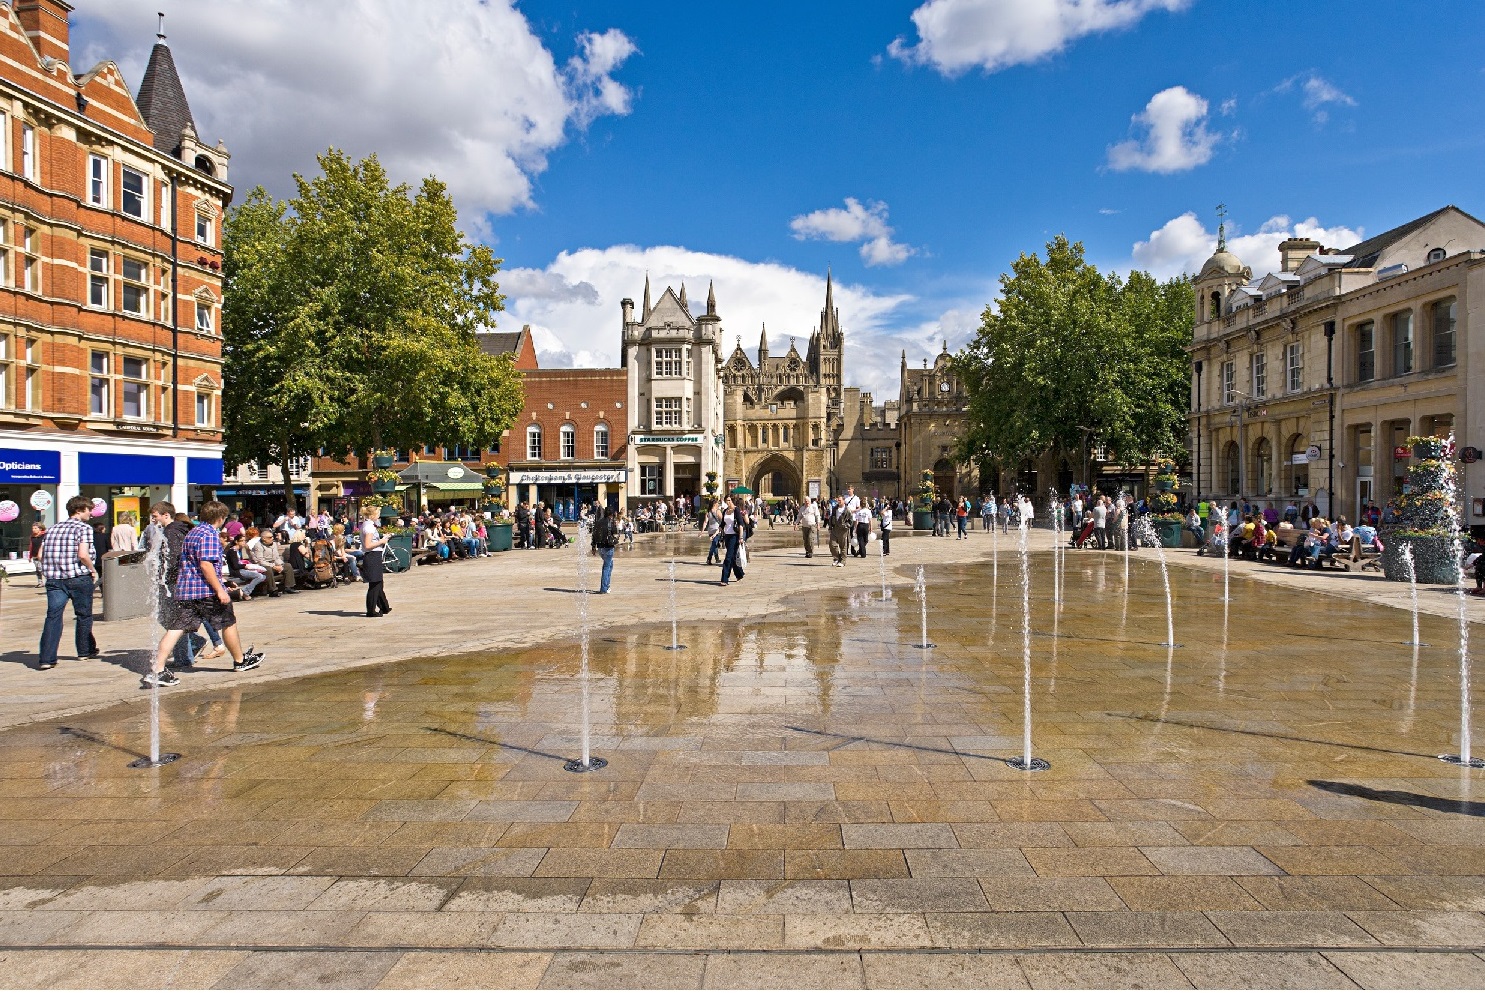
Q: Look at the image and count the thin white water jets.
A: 14